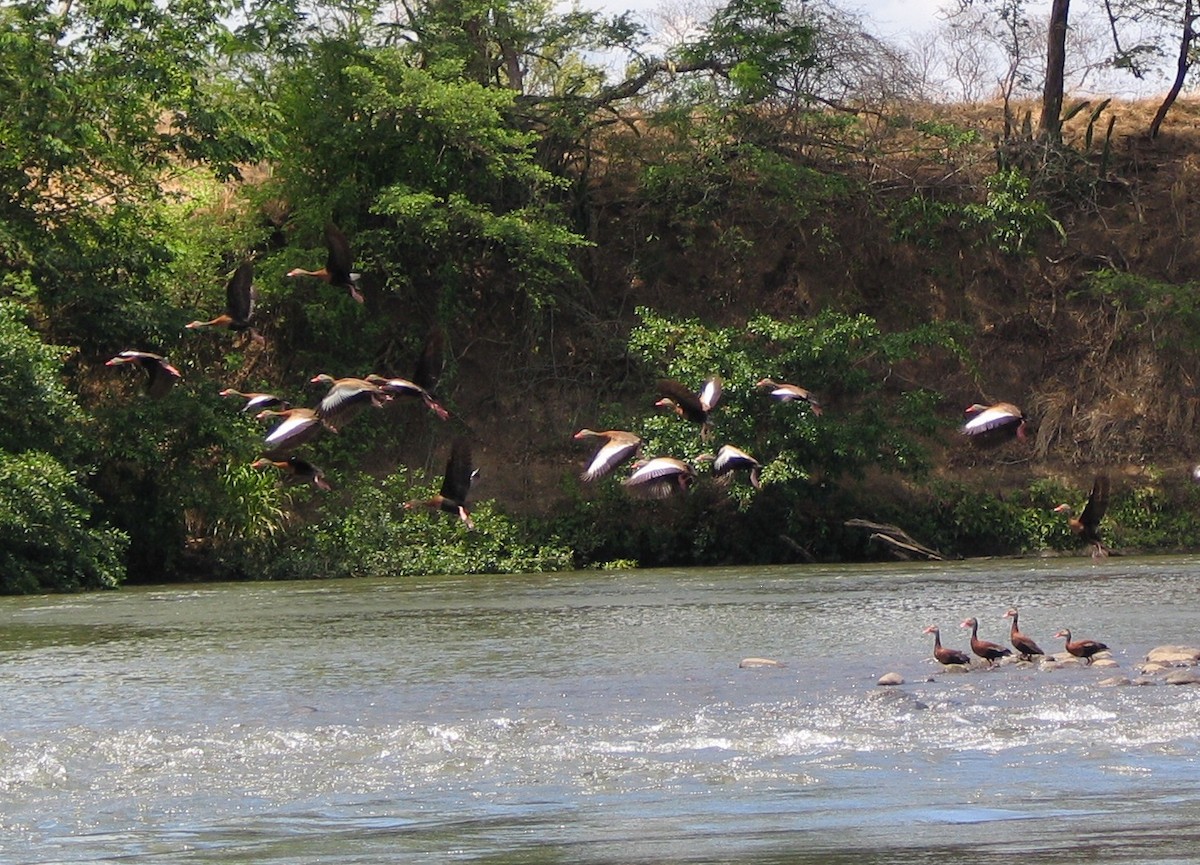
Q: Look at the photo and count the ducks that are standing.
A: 4